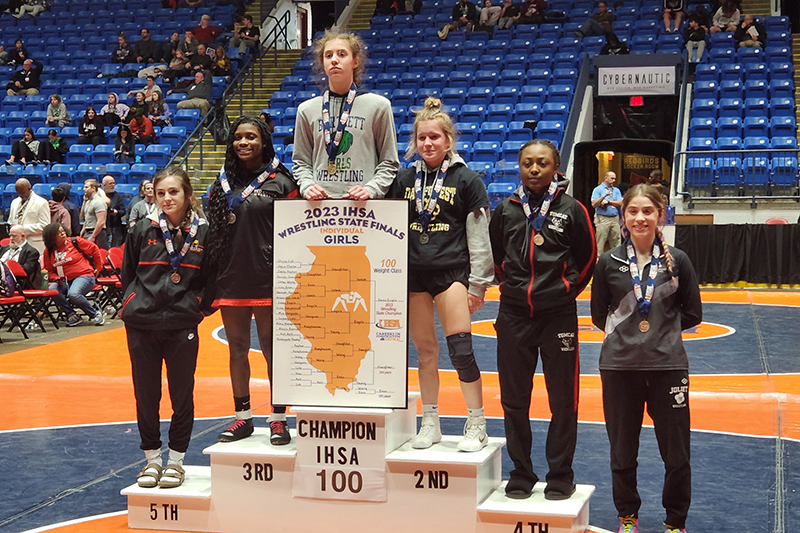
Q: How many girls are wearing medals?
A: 6